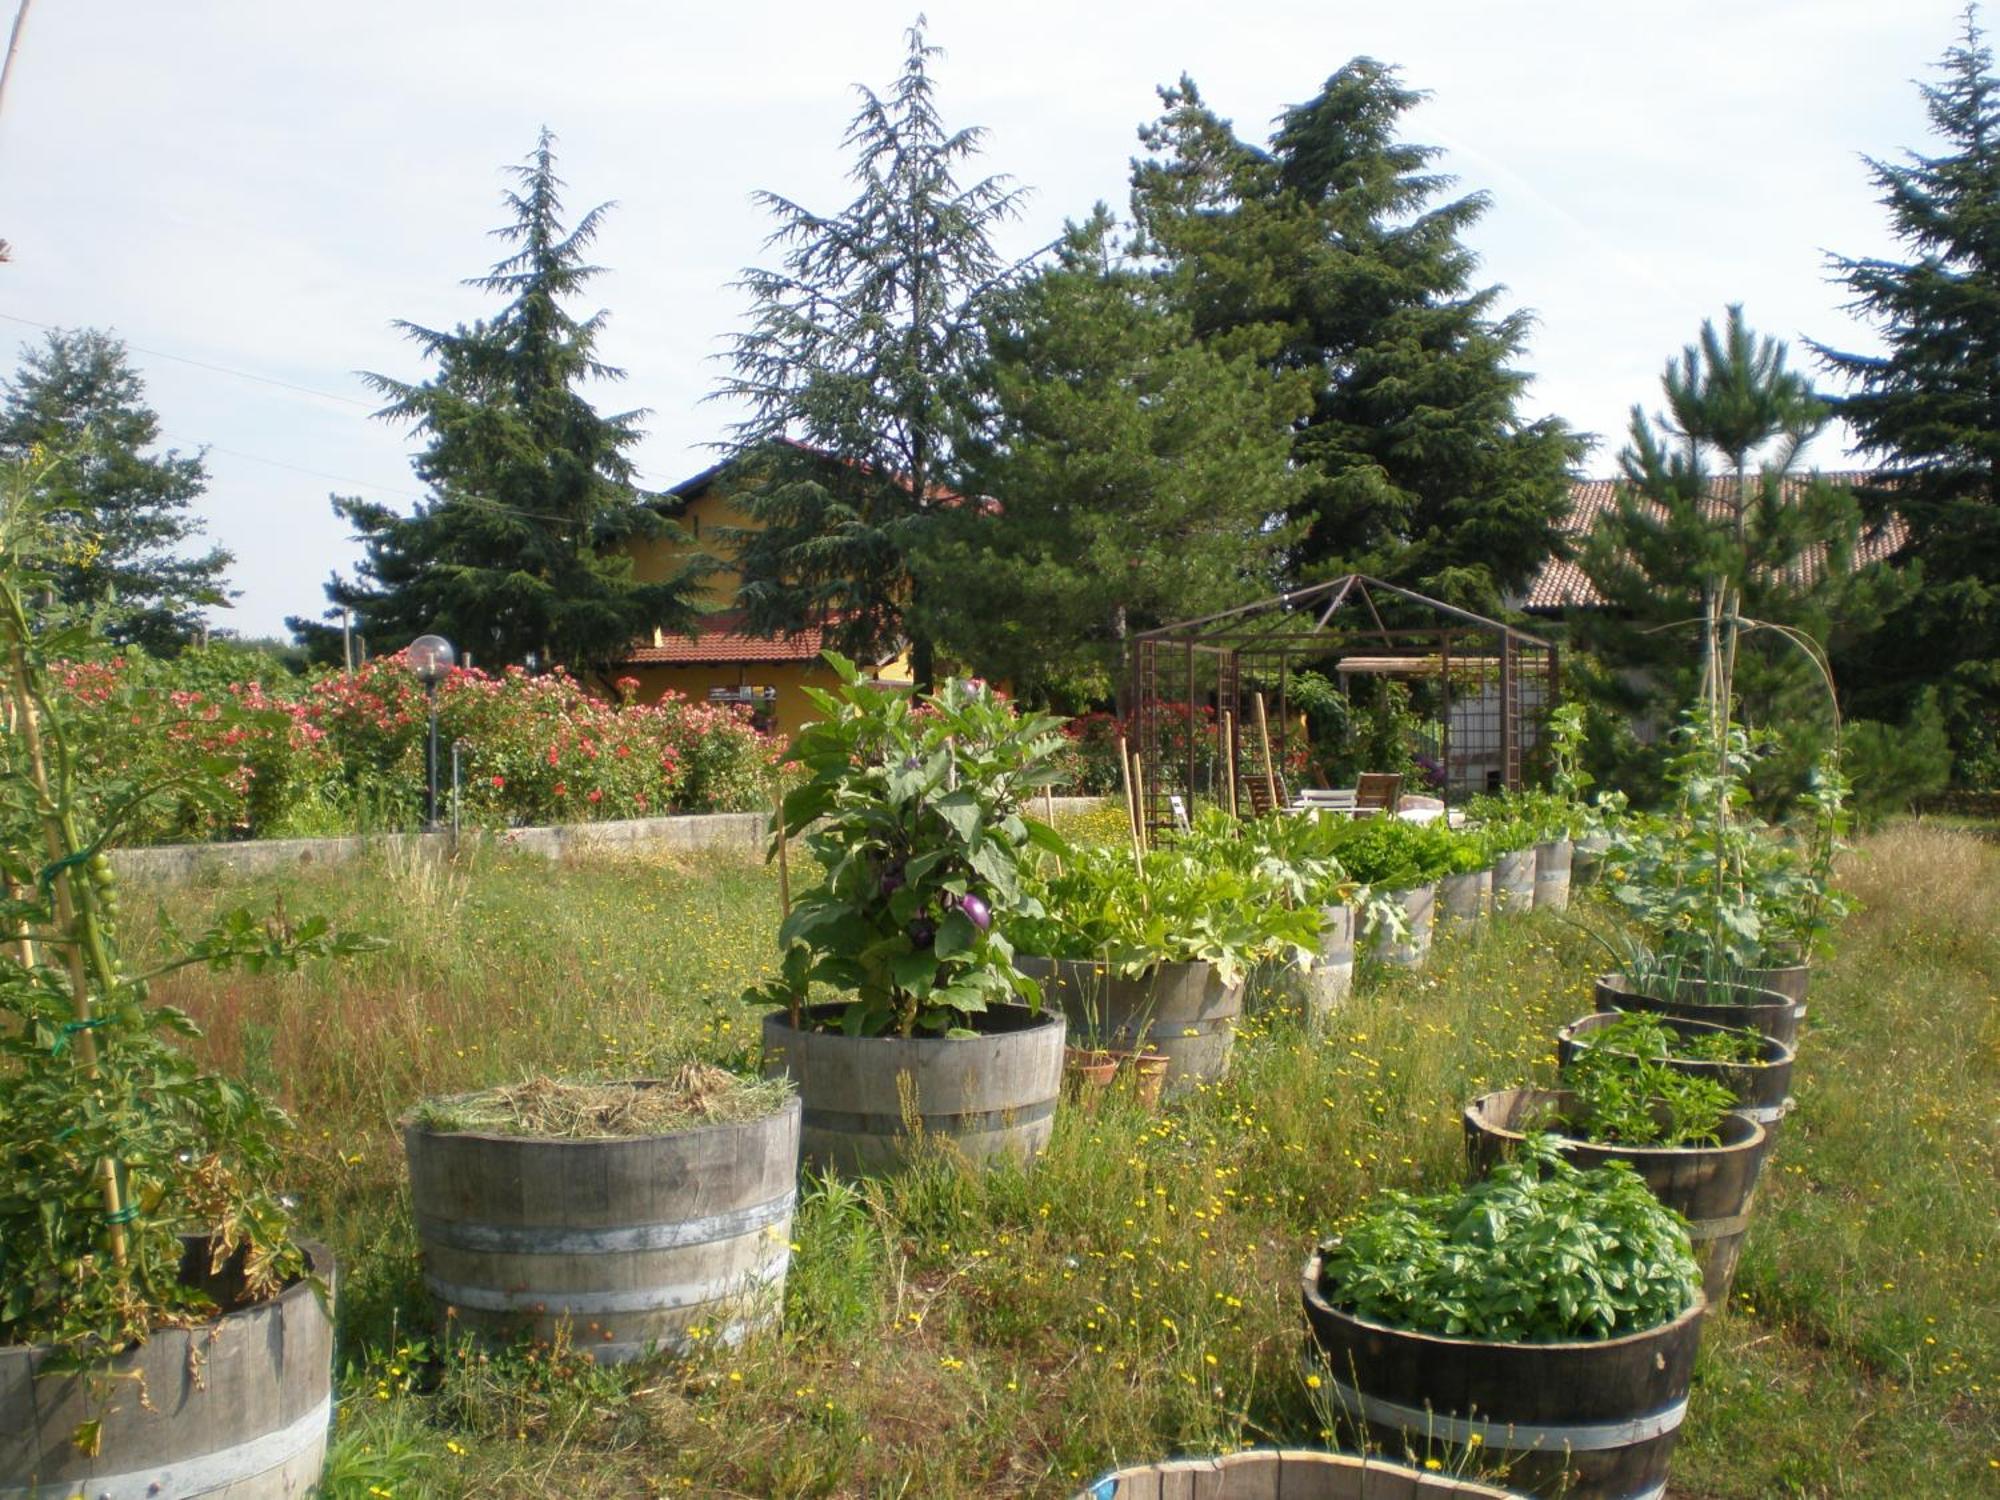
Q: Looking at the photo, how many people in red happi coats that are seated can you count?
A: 0